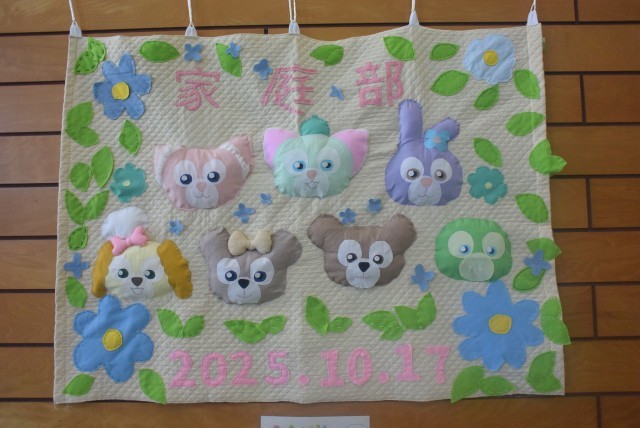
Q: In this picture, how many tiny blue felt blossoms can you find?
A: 12